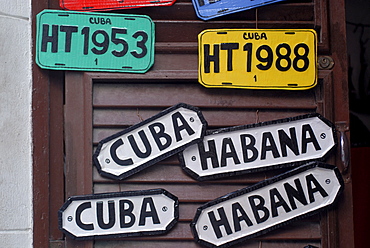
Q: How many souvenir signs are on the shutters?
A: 8